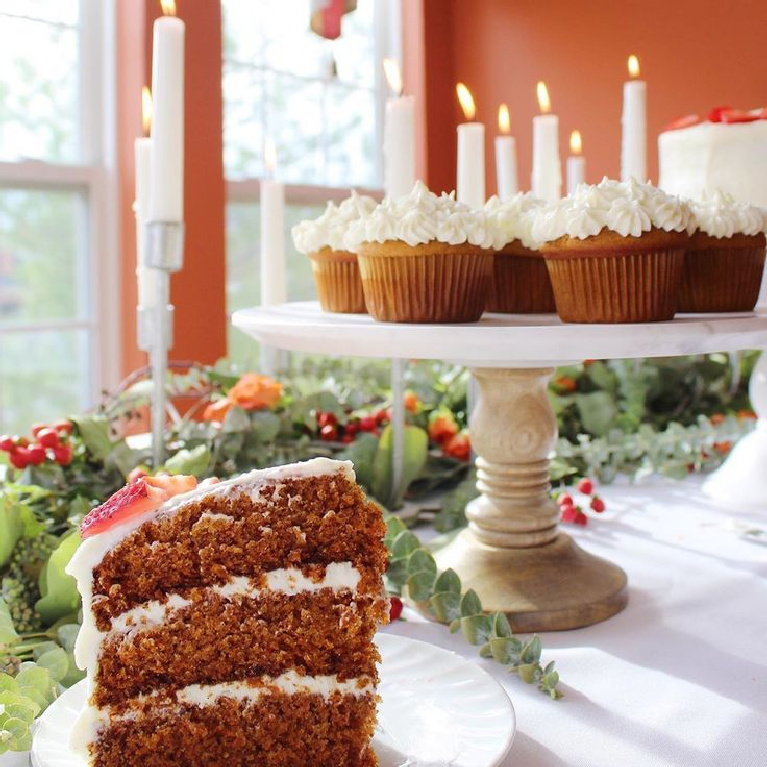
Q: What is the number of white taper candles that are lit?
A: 9